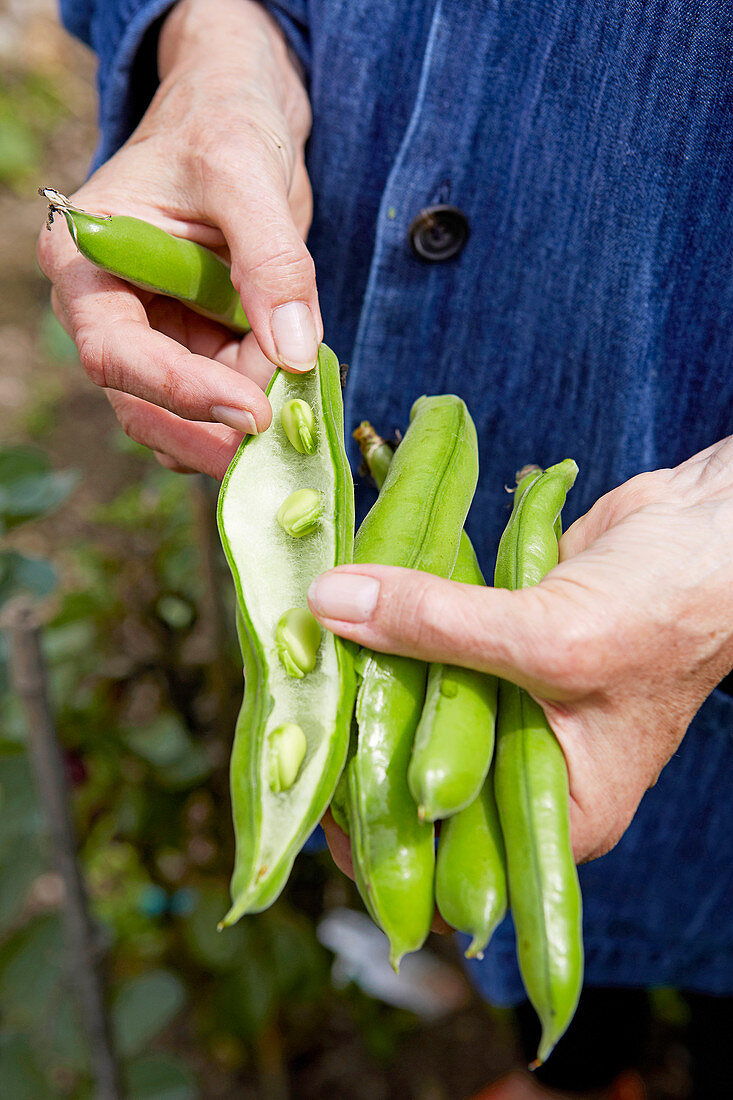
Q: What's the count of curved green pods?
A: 6